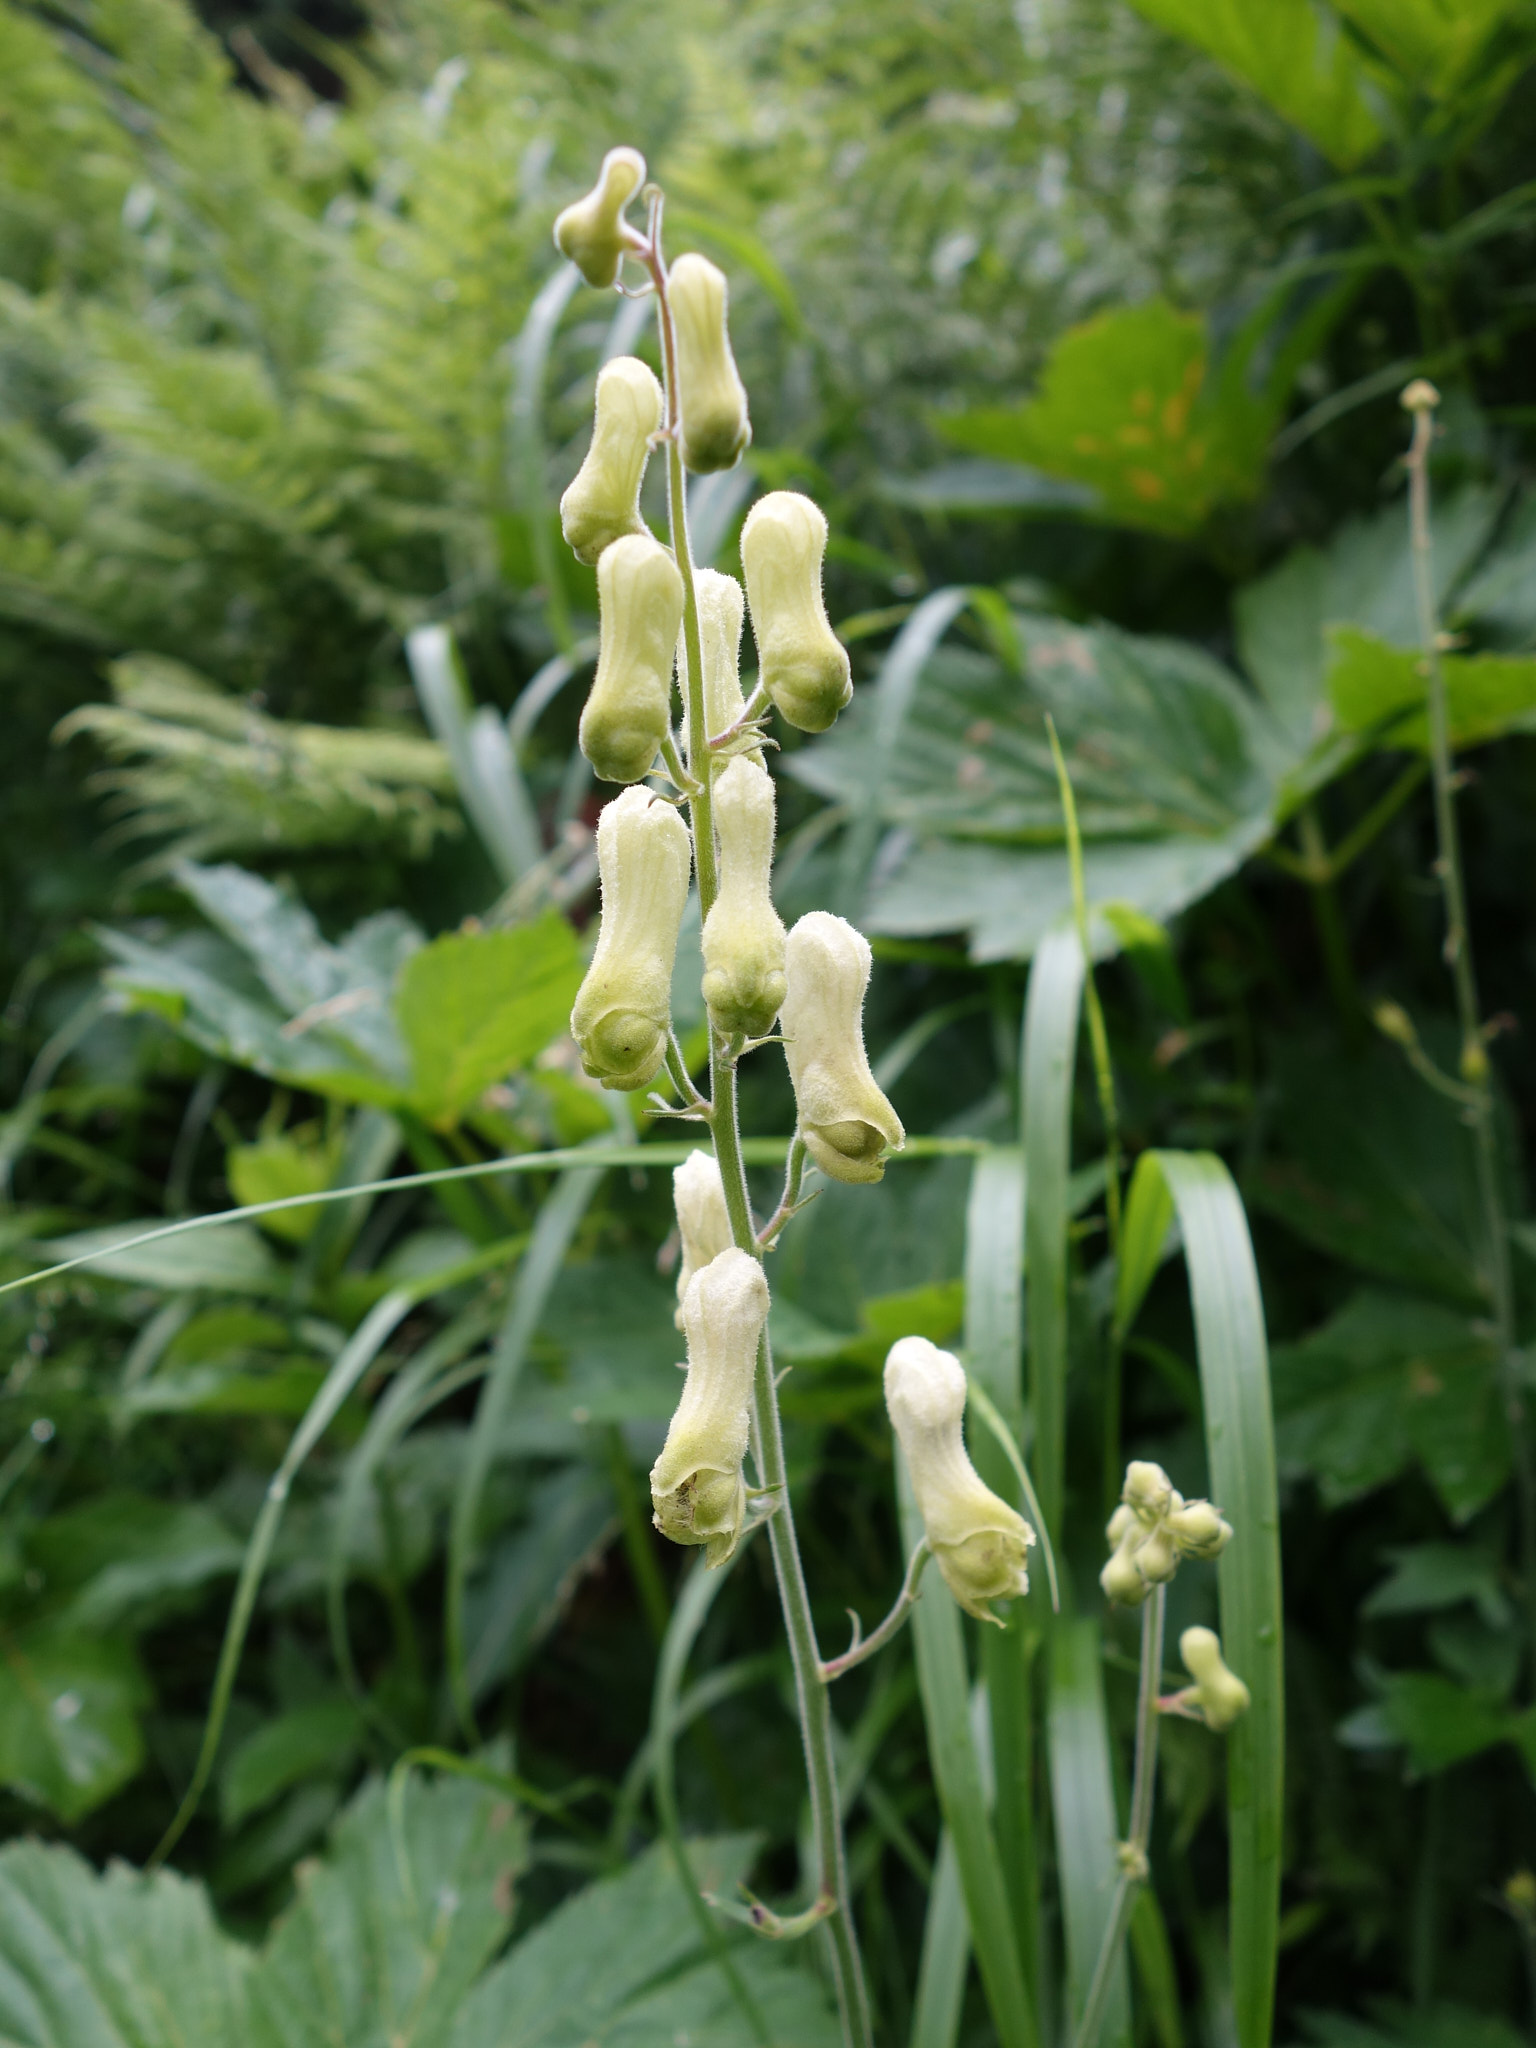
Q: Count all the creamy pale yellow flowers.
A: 12